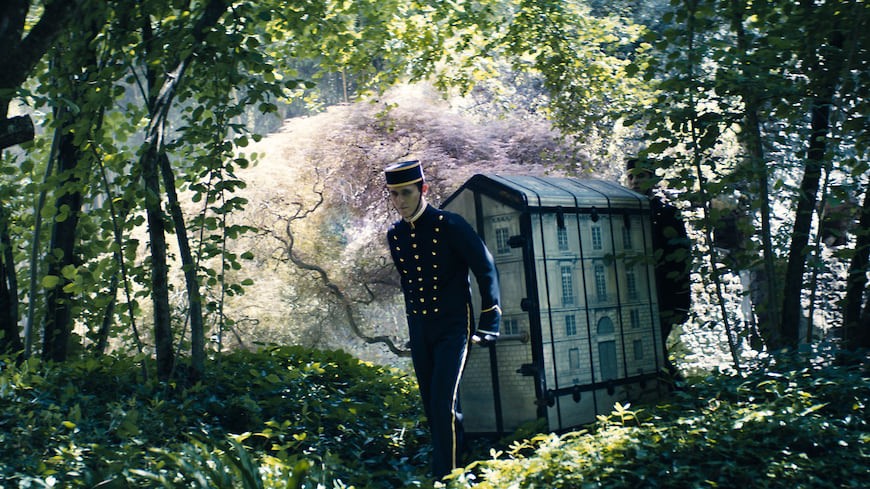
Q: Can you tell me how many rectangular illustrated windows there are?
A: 12